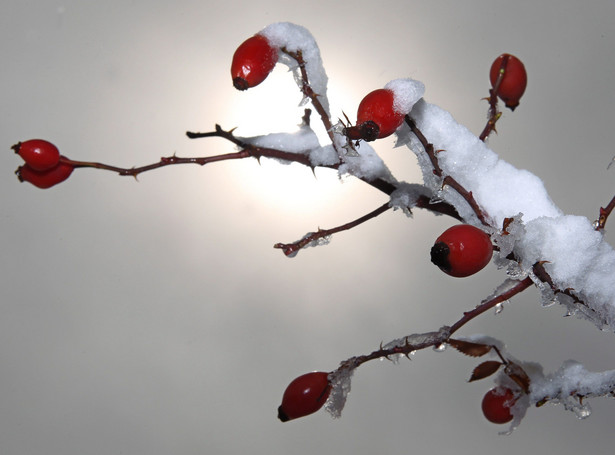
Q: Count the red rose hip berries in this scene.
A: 8